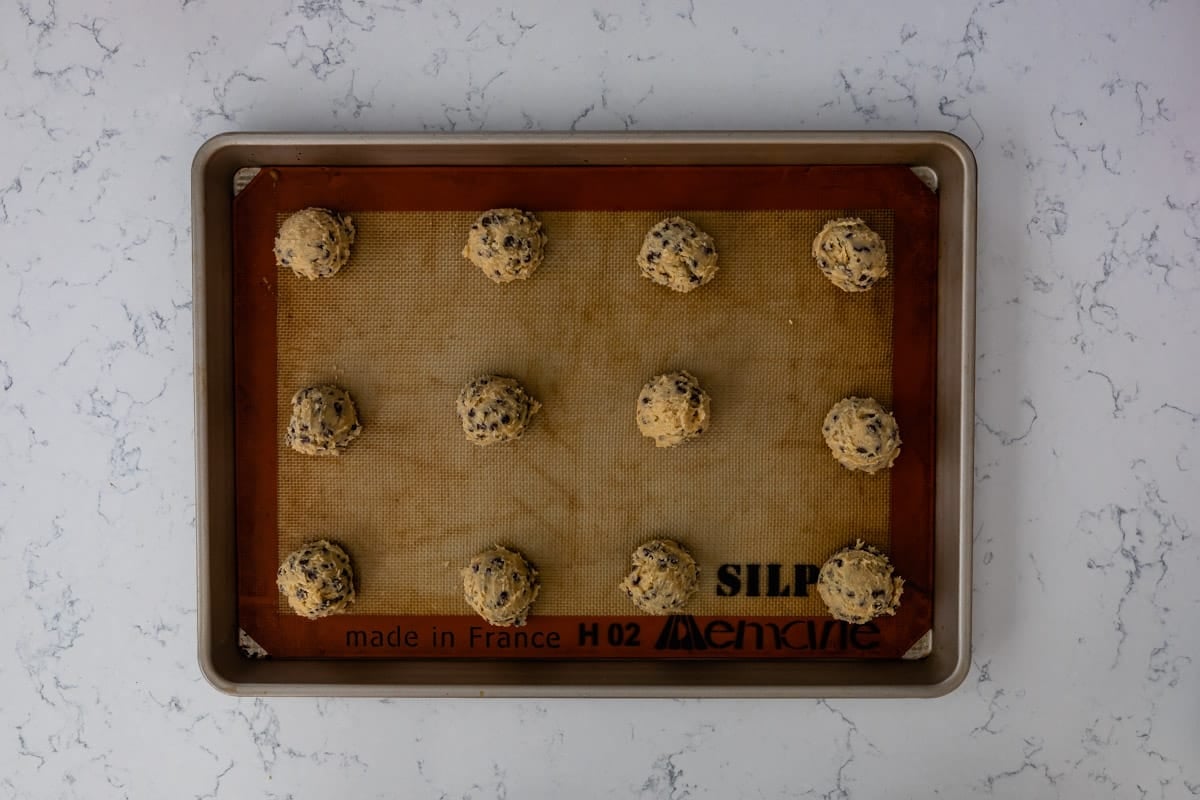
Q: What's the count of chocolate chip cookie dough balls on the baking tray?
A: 12